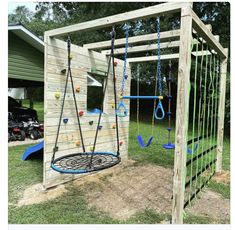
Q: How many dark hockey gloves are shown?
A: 0